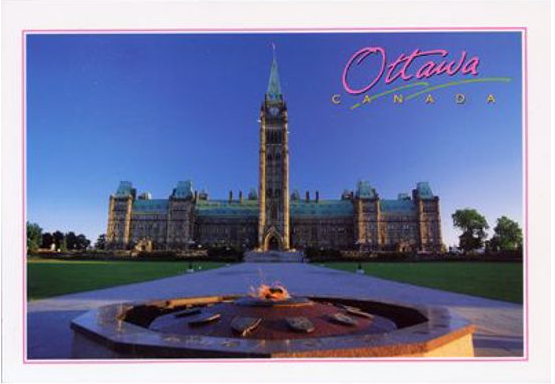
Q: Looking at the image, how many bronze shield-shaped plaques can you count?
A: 6